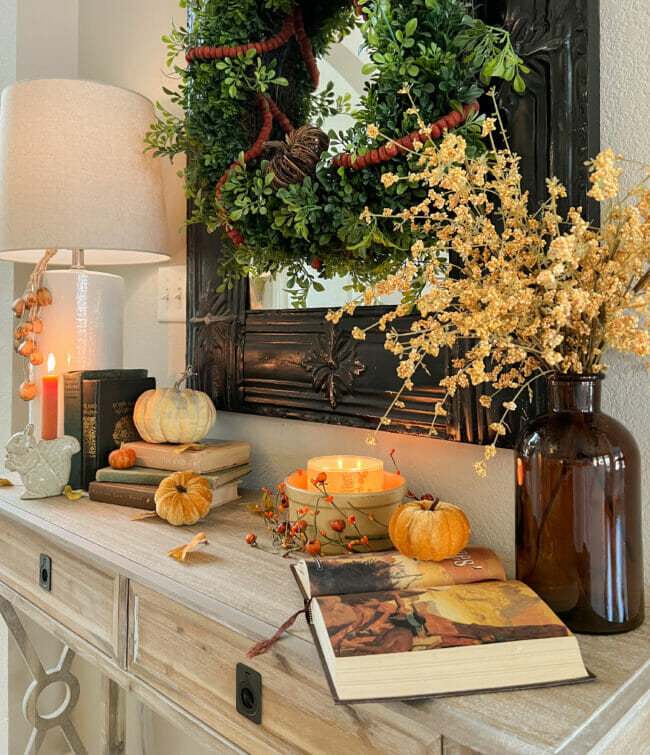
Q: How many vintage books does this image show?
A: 6